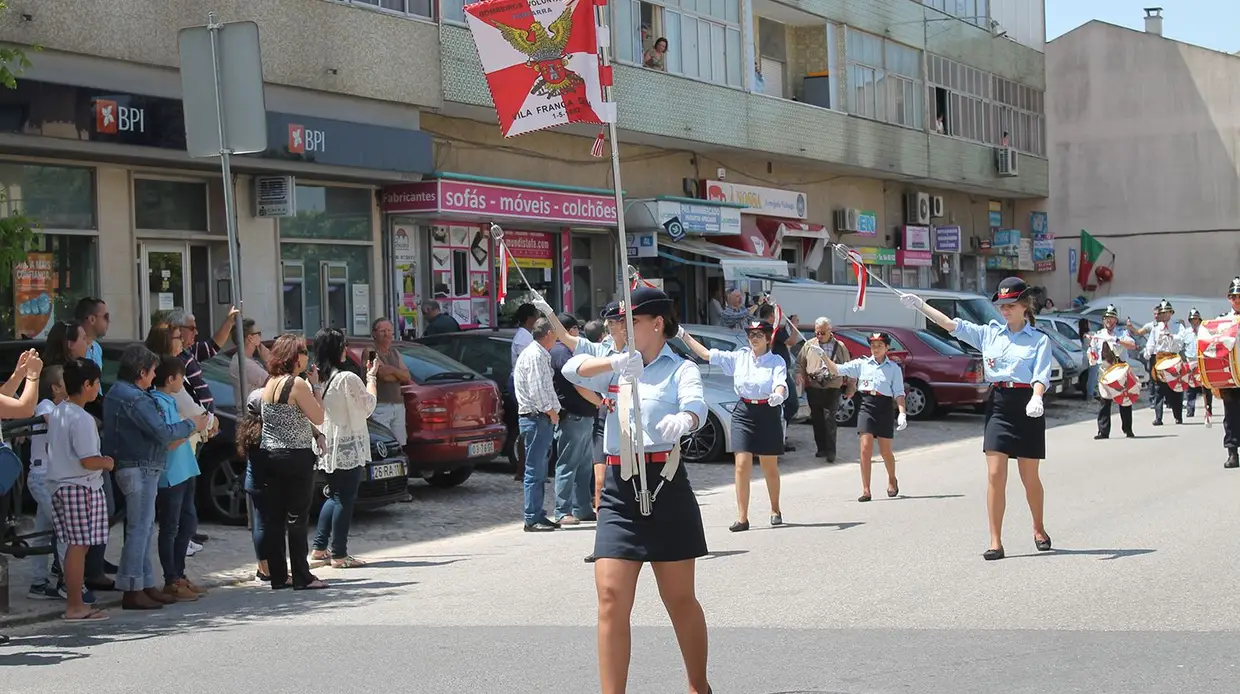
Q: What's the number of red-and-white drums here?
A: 4